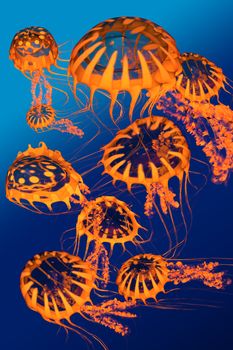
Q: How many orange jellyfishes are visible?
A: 9